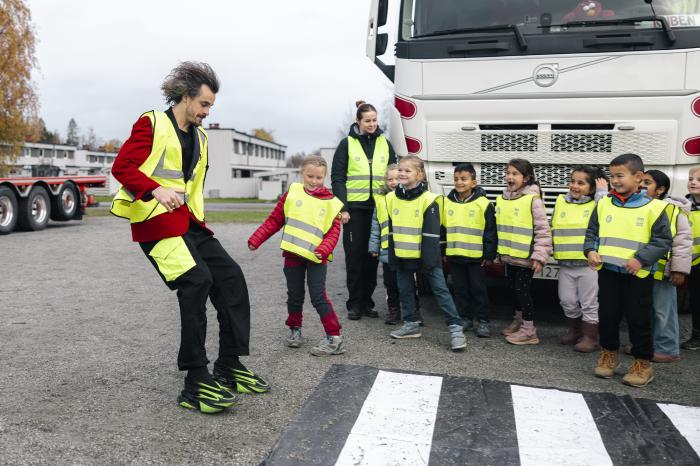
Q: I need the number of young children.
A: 9